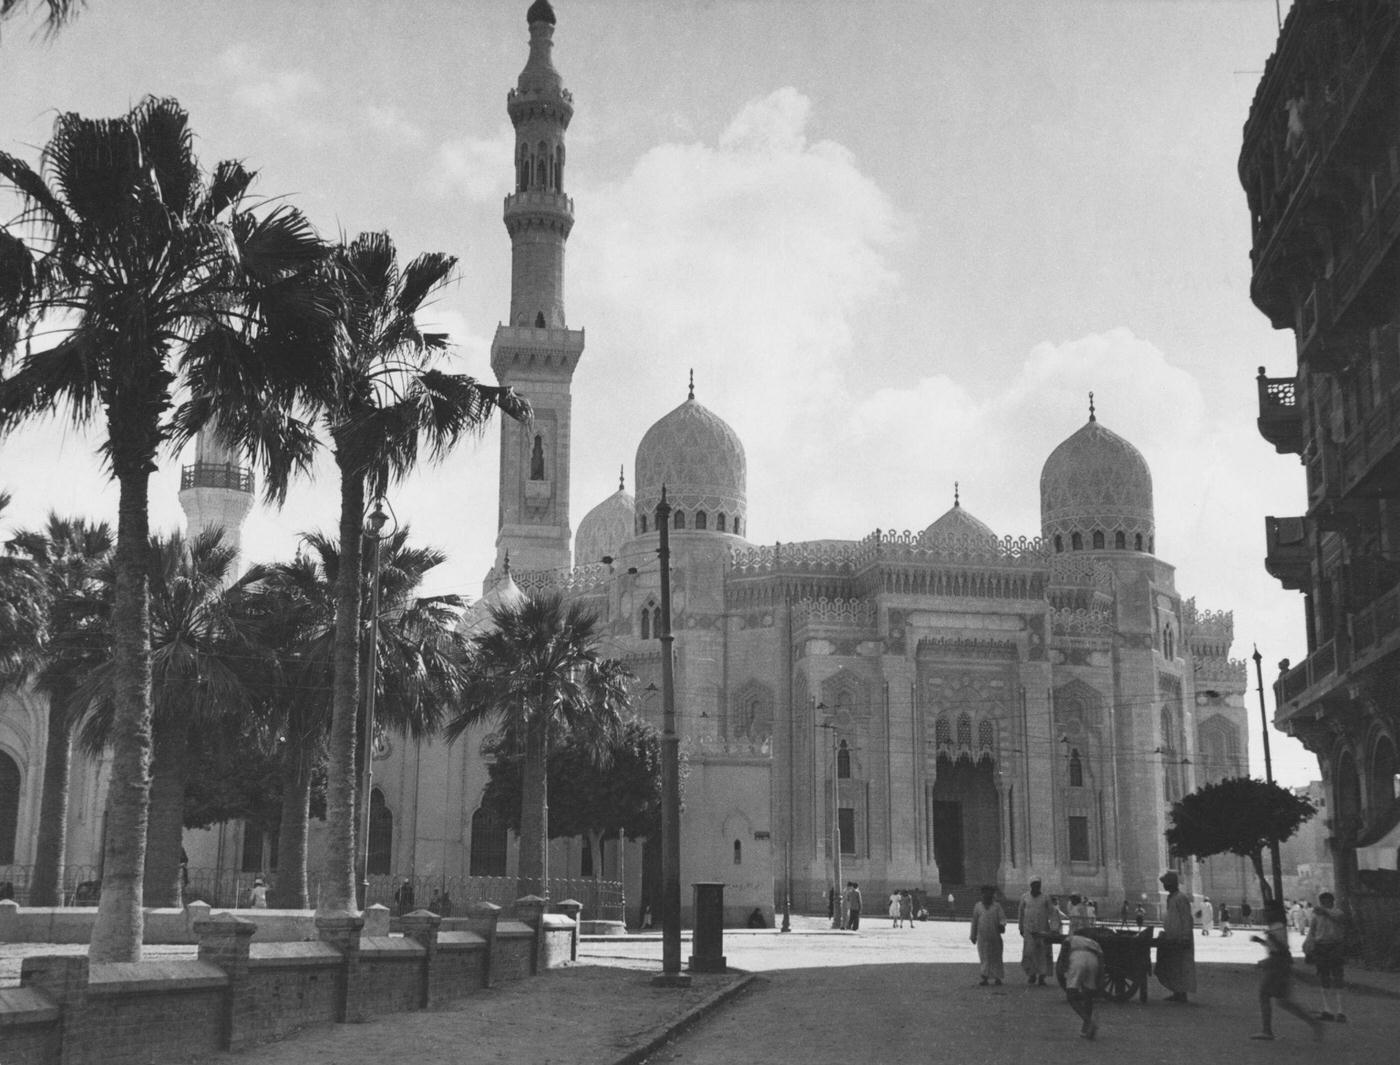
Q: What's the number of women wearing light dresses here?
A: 1